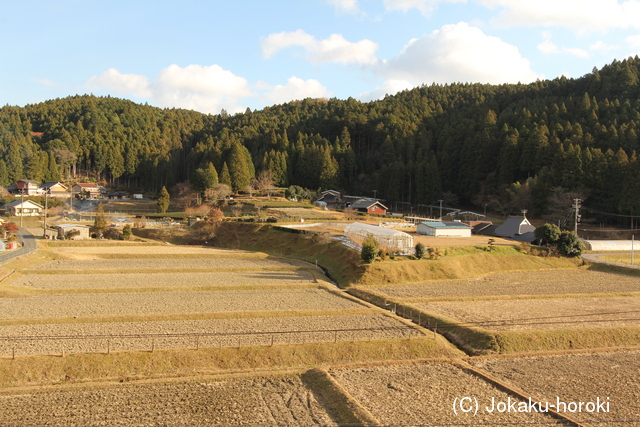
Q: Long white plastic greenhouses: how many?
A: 2